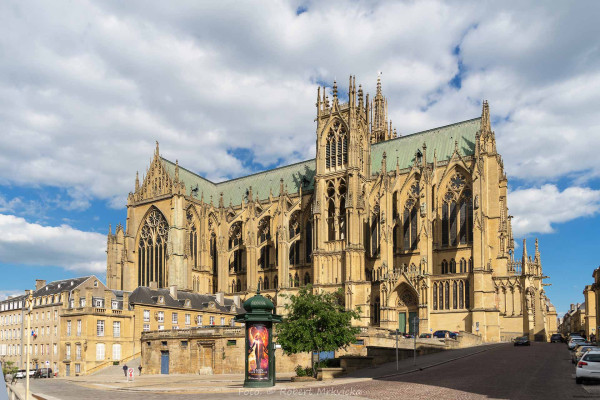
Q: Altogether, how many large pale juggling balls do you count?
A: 0